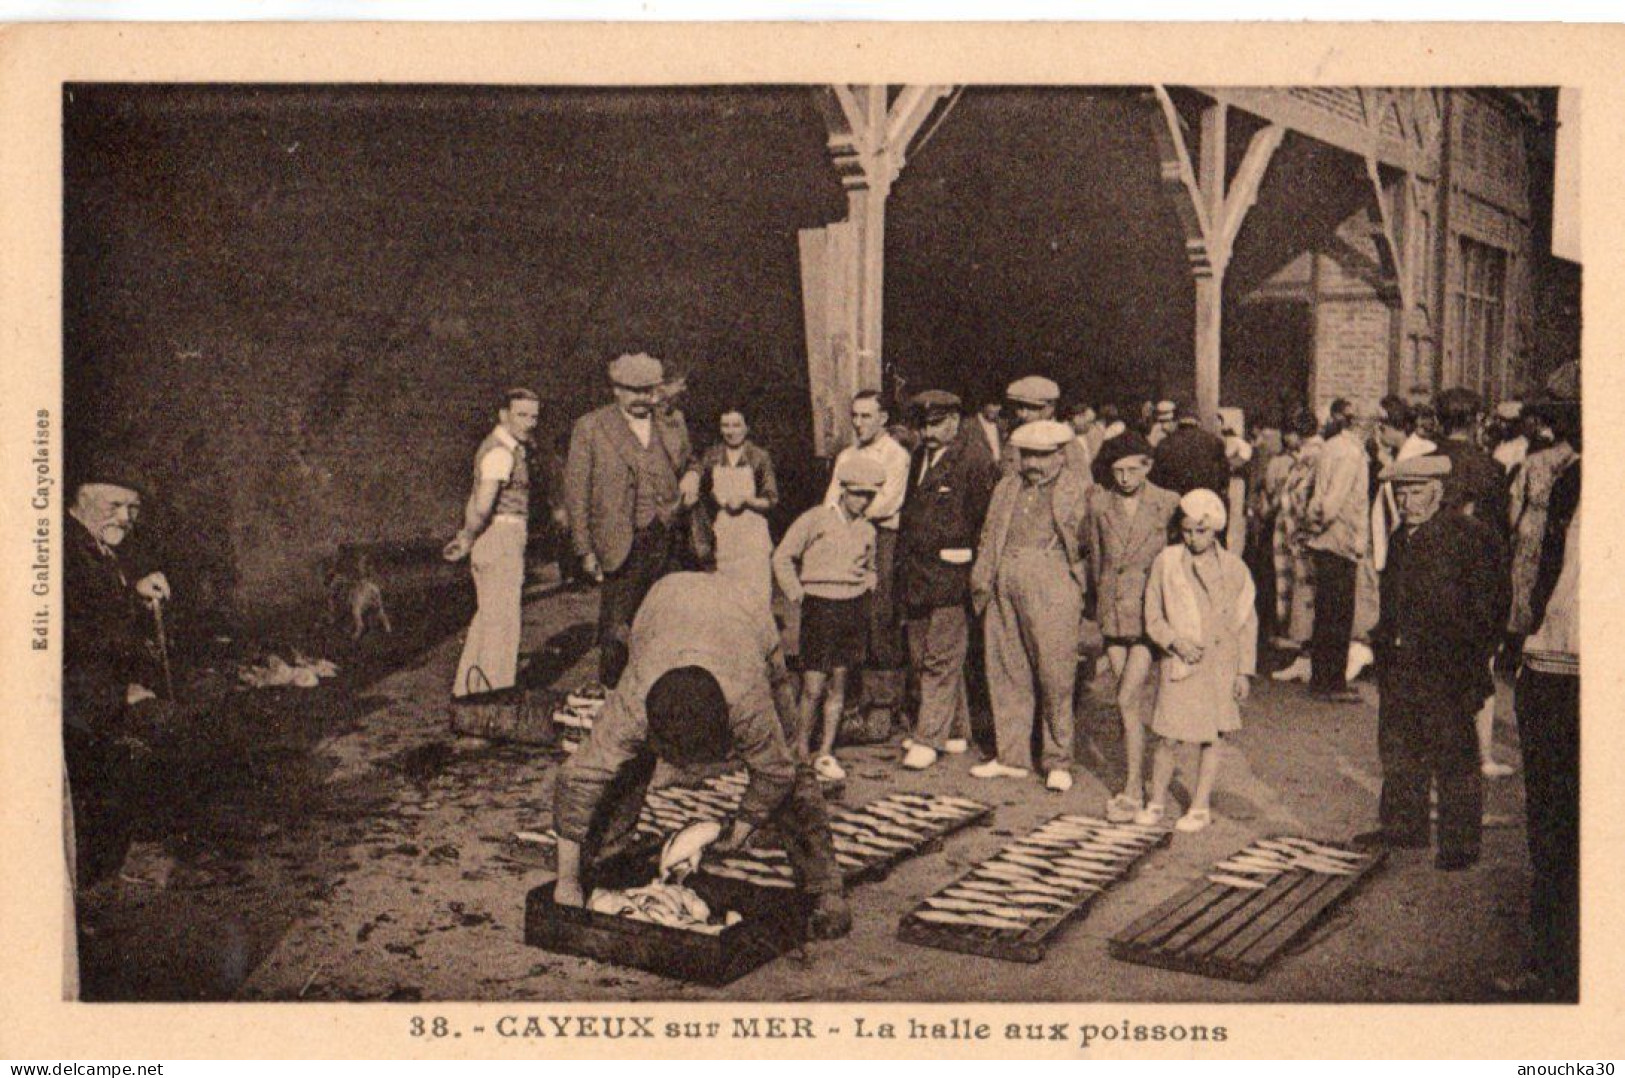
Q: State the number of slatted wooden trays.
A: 4